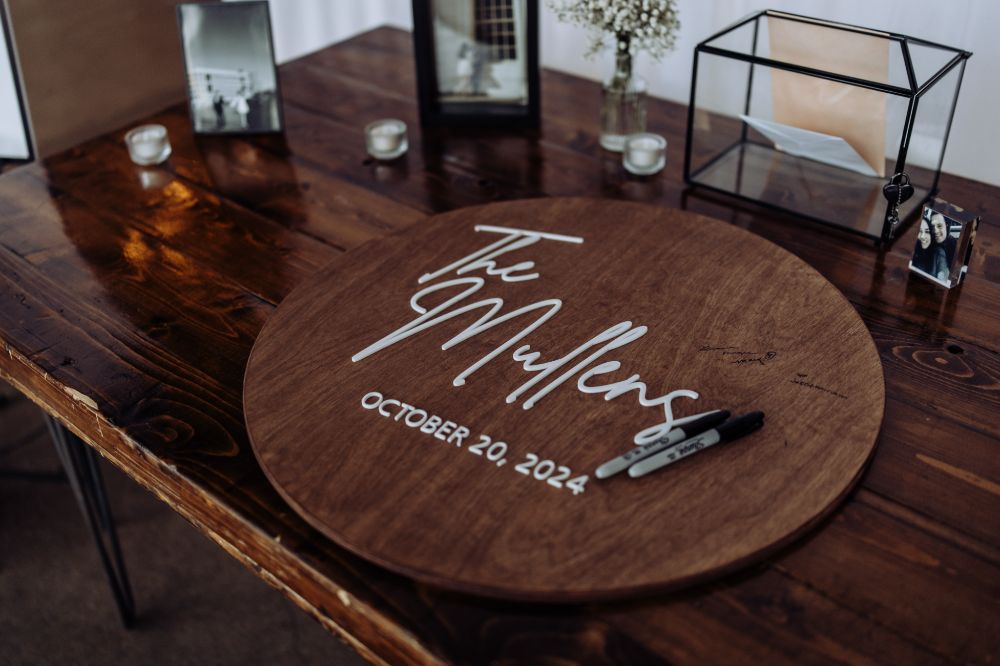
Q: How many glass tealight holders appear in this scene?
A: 3